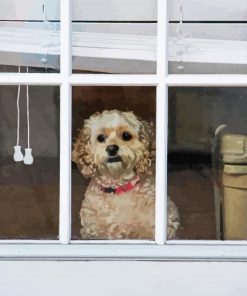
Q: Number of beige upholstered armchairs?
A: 0